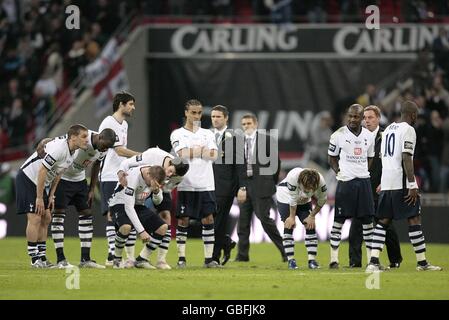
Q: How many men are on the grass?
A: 12